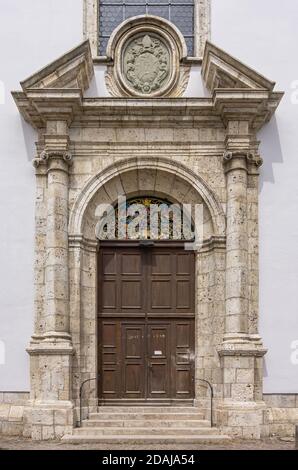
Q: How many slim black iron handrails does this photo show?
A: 2